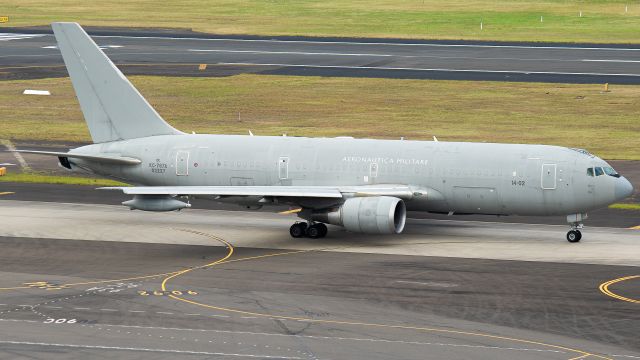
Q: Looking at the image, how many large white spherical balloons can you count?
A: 0